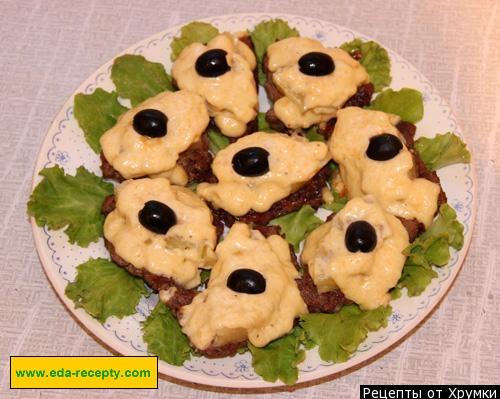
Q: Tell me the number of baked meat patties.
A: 8